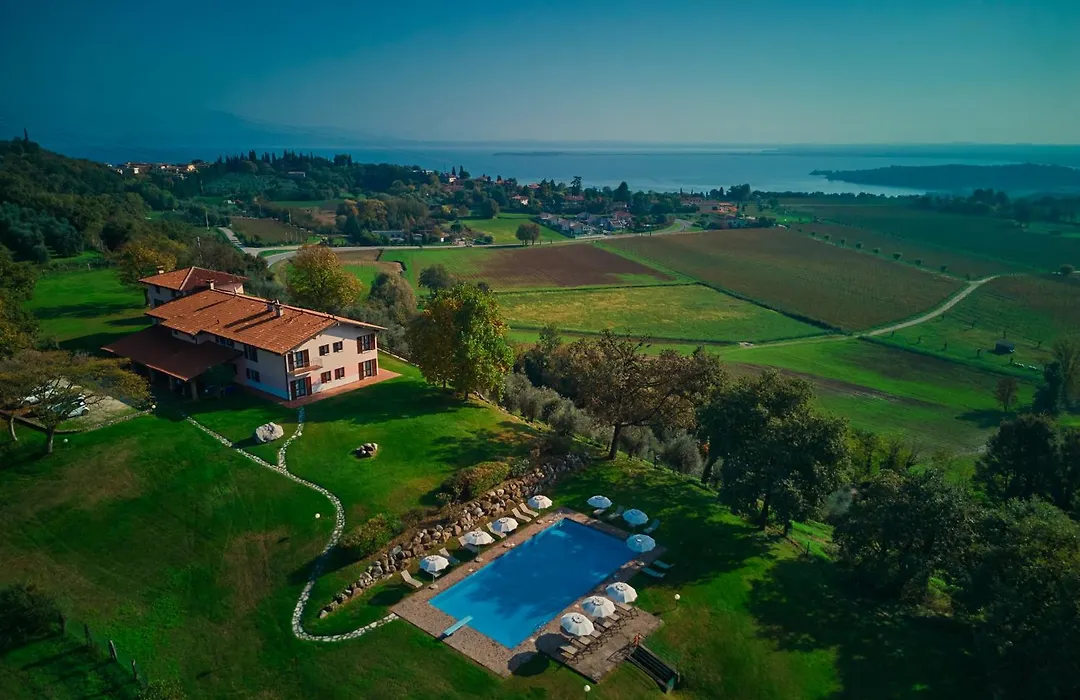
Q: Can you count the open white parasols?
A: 10